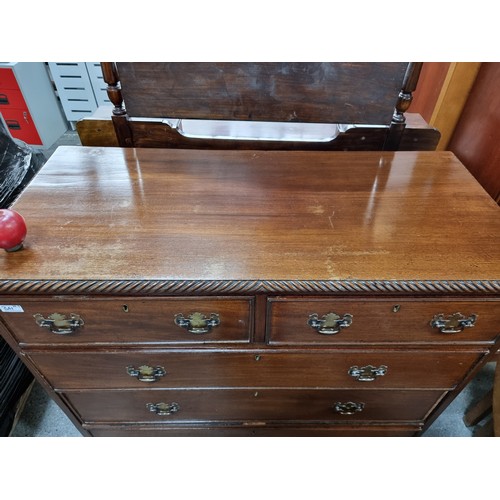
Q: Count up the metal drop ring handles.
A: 8